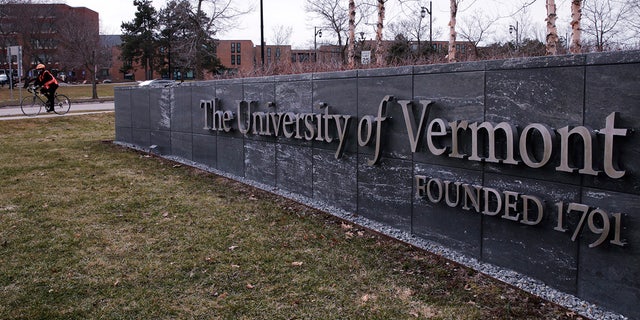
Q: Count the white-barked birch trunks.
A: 5